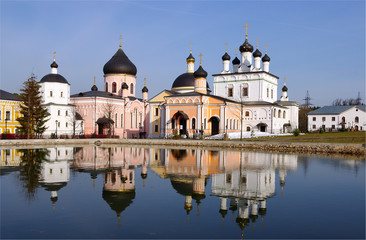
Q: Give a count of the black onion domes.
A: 13